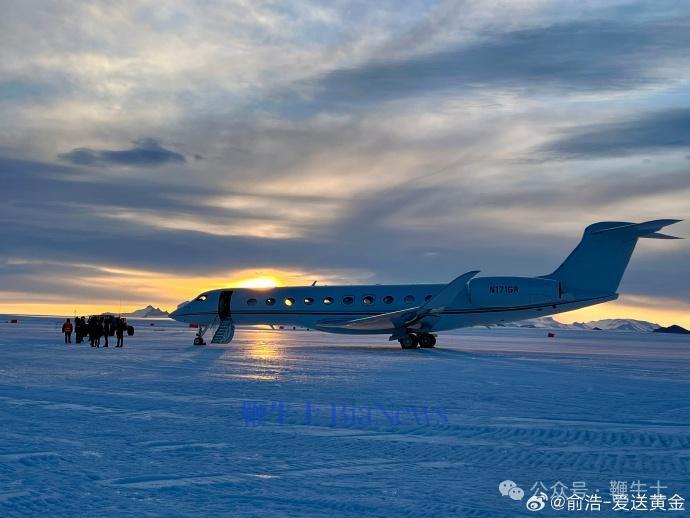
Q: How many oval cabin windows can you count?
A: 10